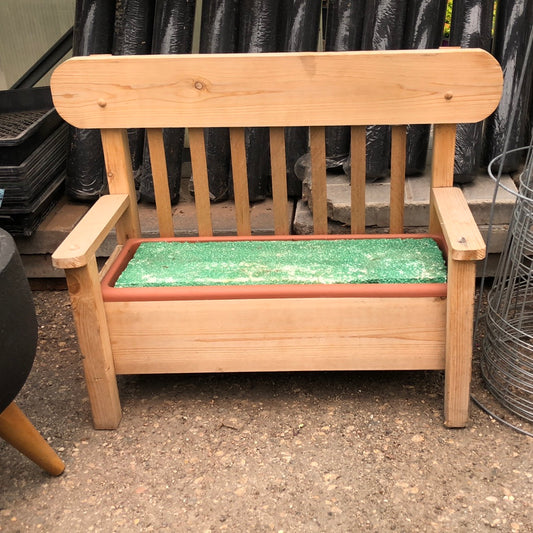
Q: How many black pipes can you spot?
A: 11